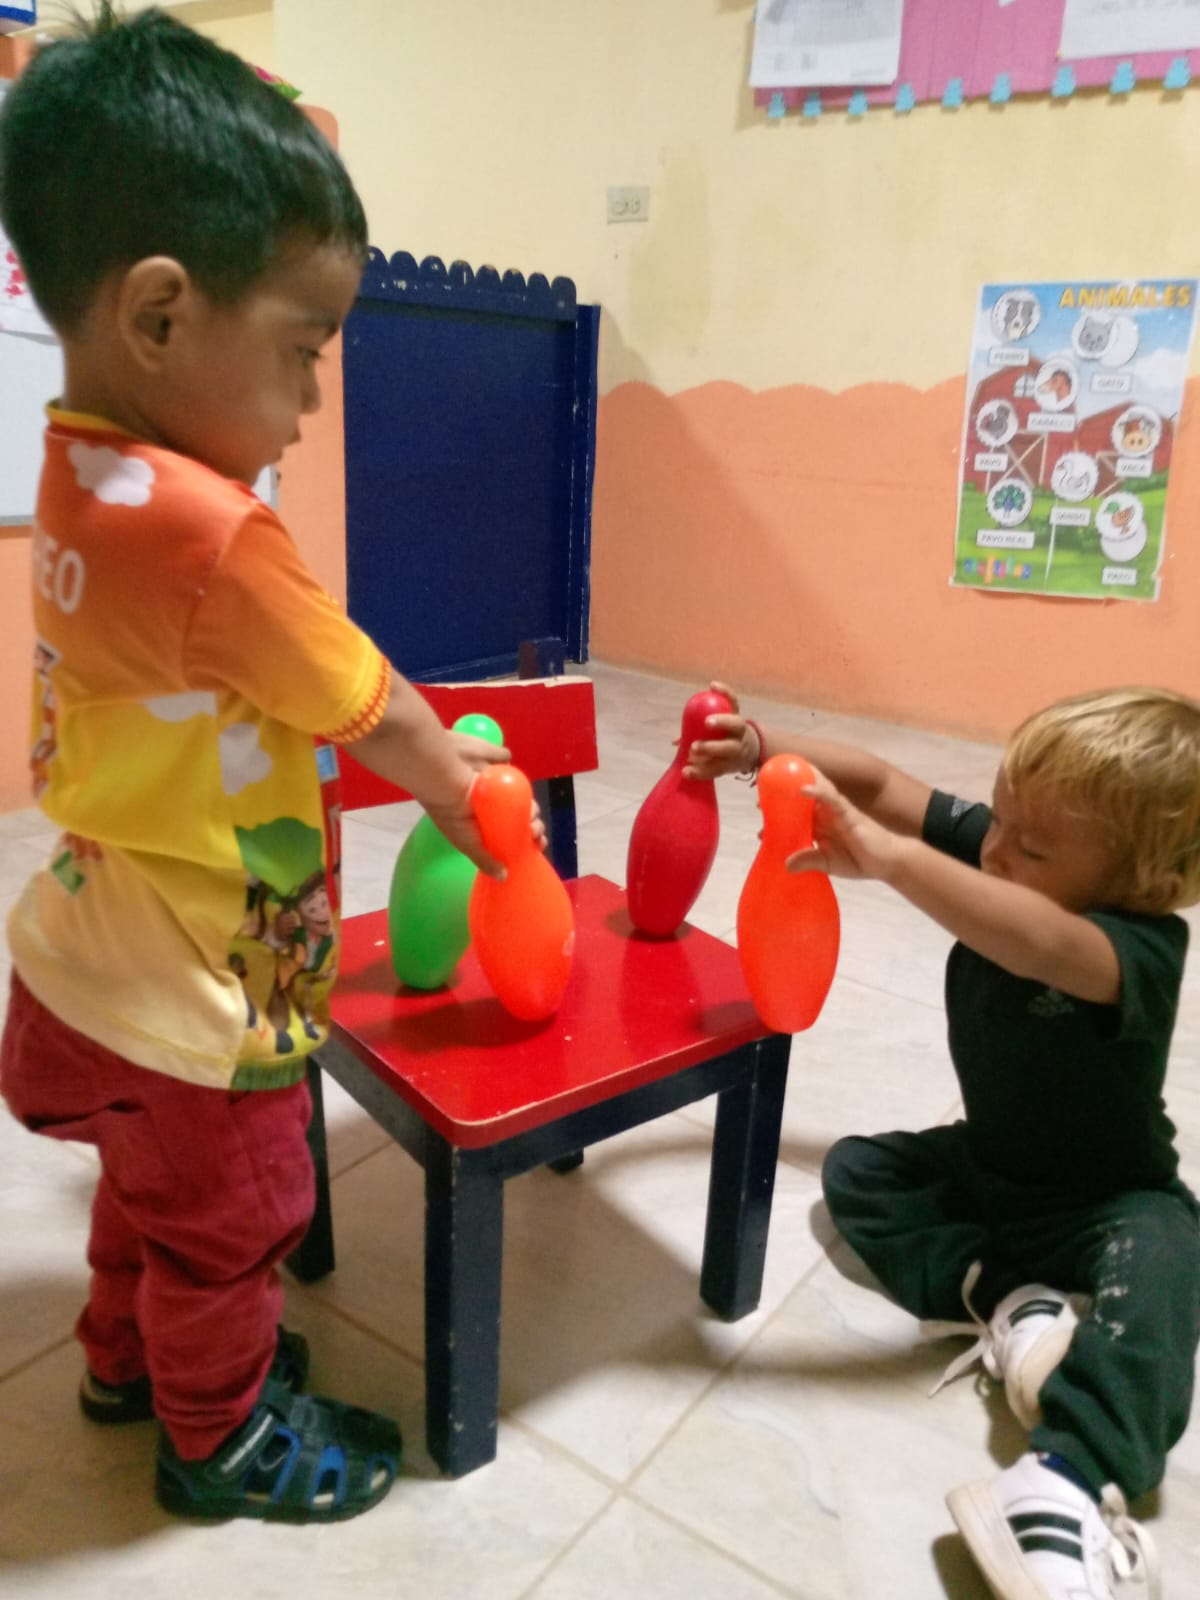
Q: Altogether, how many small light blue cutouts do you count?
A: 9